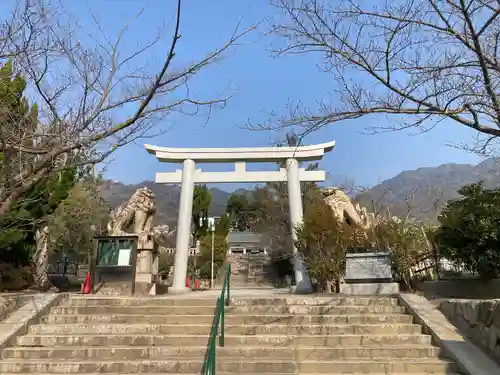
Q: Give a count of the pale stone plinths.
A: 2